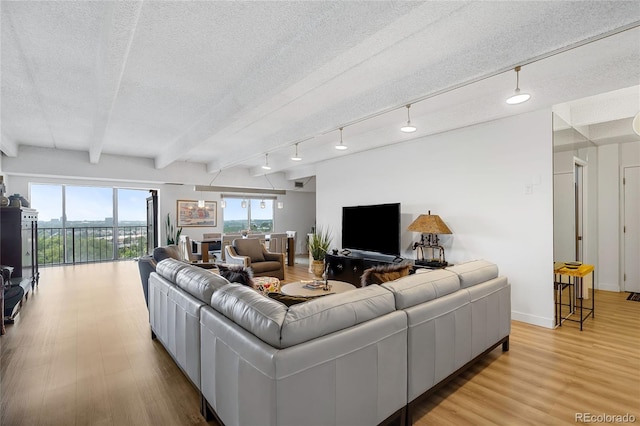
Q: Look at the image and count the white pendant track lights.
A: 5